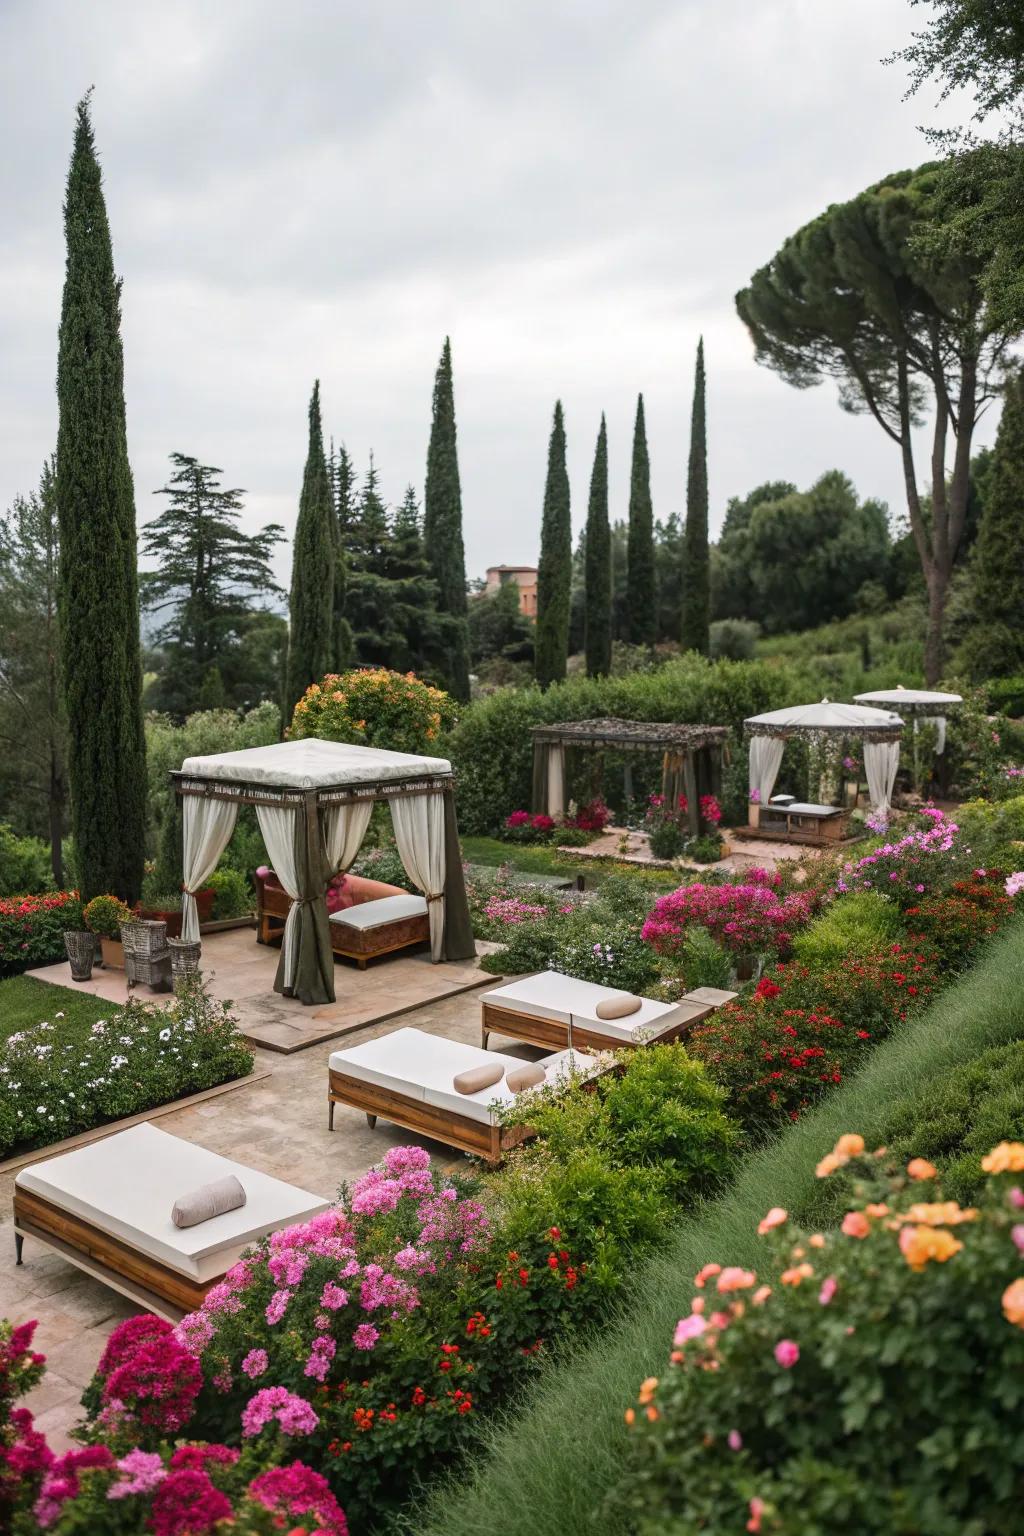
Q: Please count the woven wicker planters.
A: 3